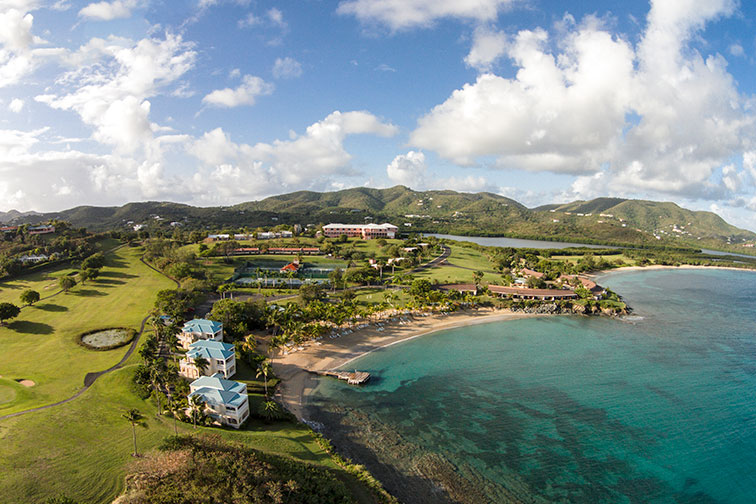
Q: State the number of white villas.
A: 3